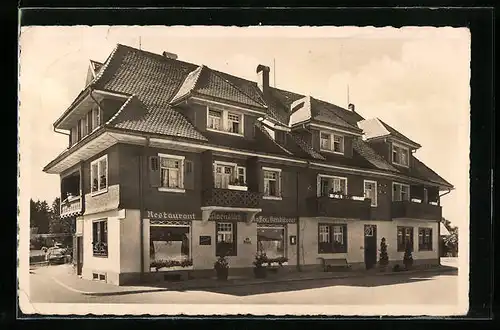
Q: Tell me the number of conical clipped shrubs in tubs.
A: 2